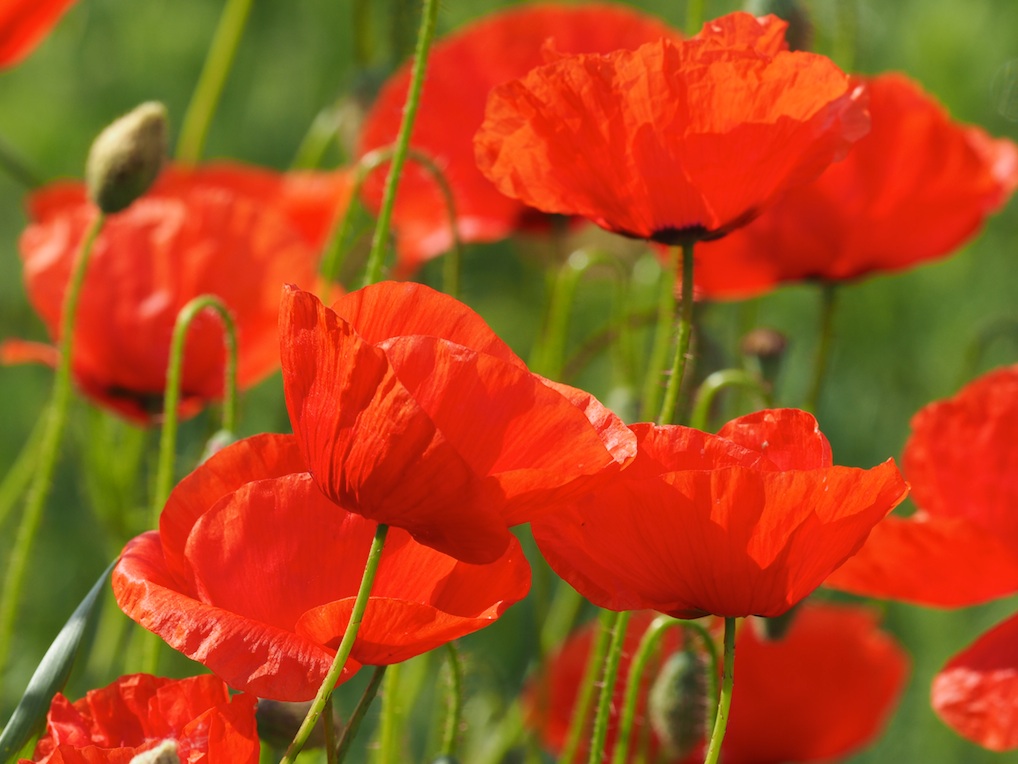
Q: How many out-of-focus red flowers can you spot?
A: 7